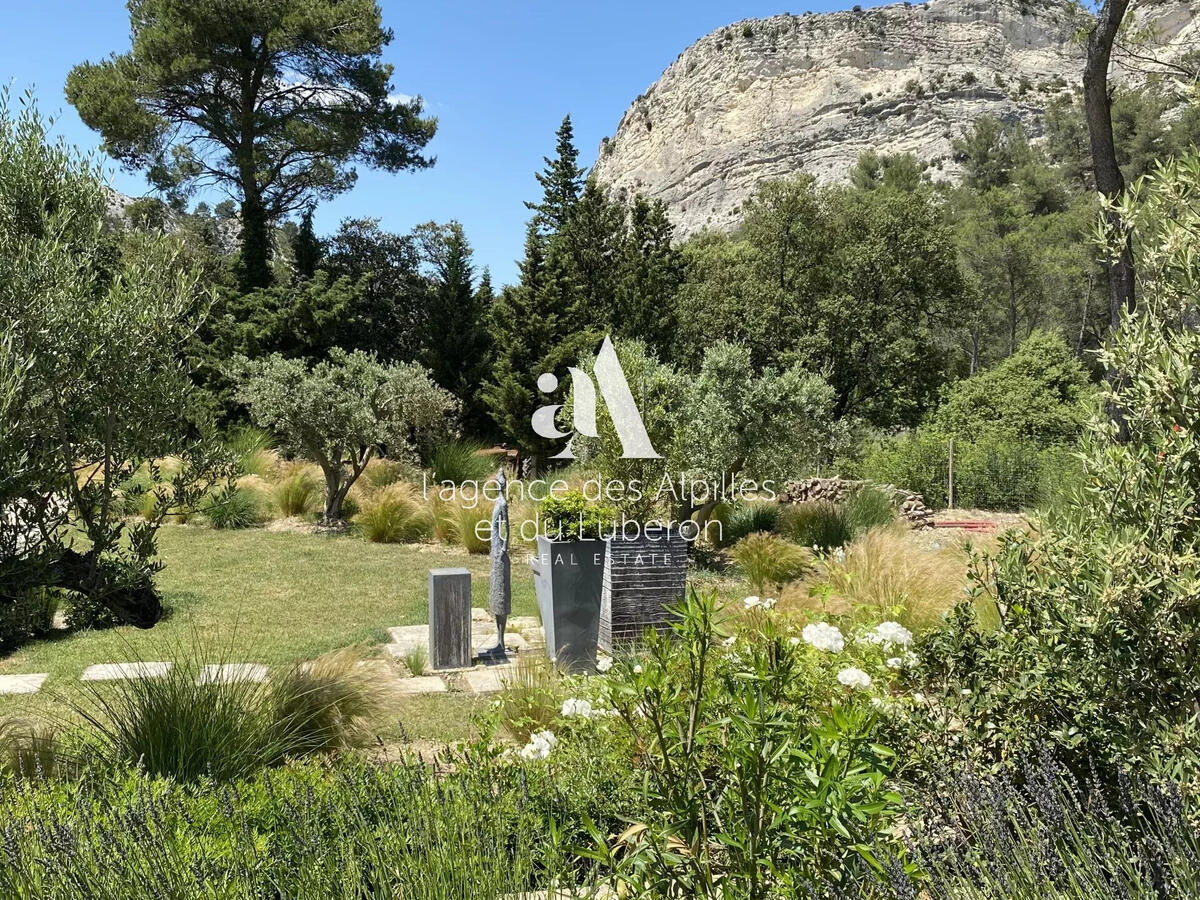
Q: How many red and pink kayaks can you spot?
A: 0